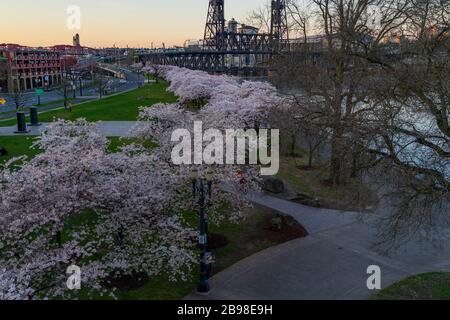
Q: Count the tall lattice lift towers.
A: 2